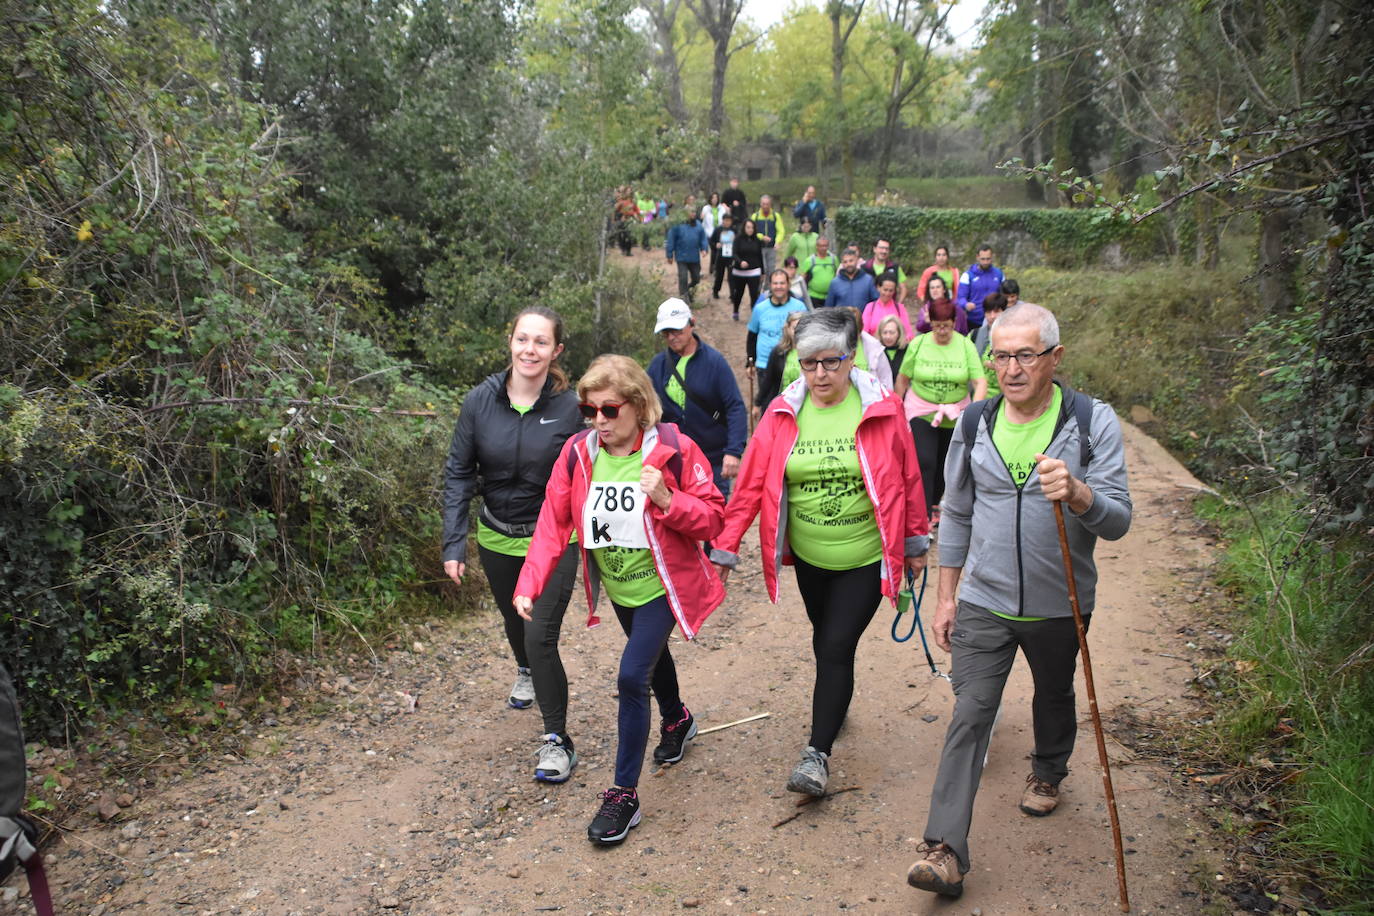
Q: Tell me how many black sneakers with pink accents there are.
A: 2